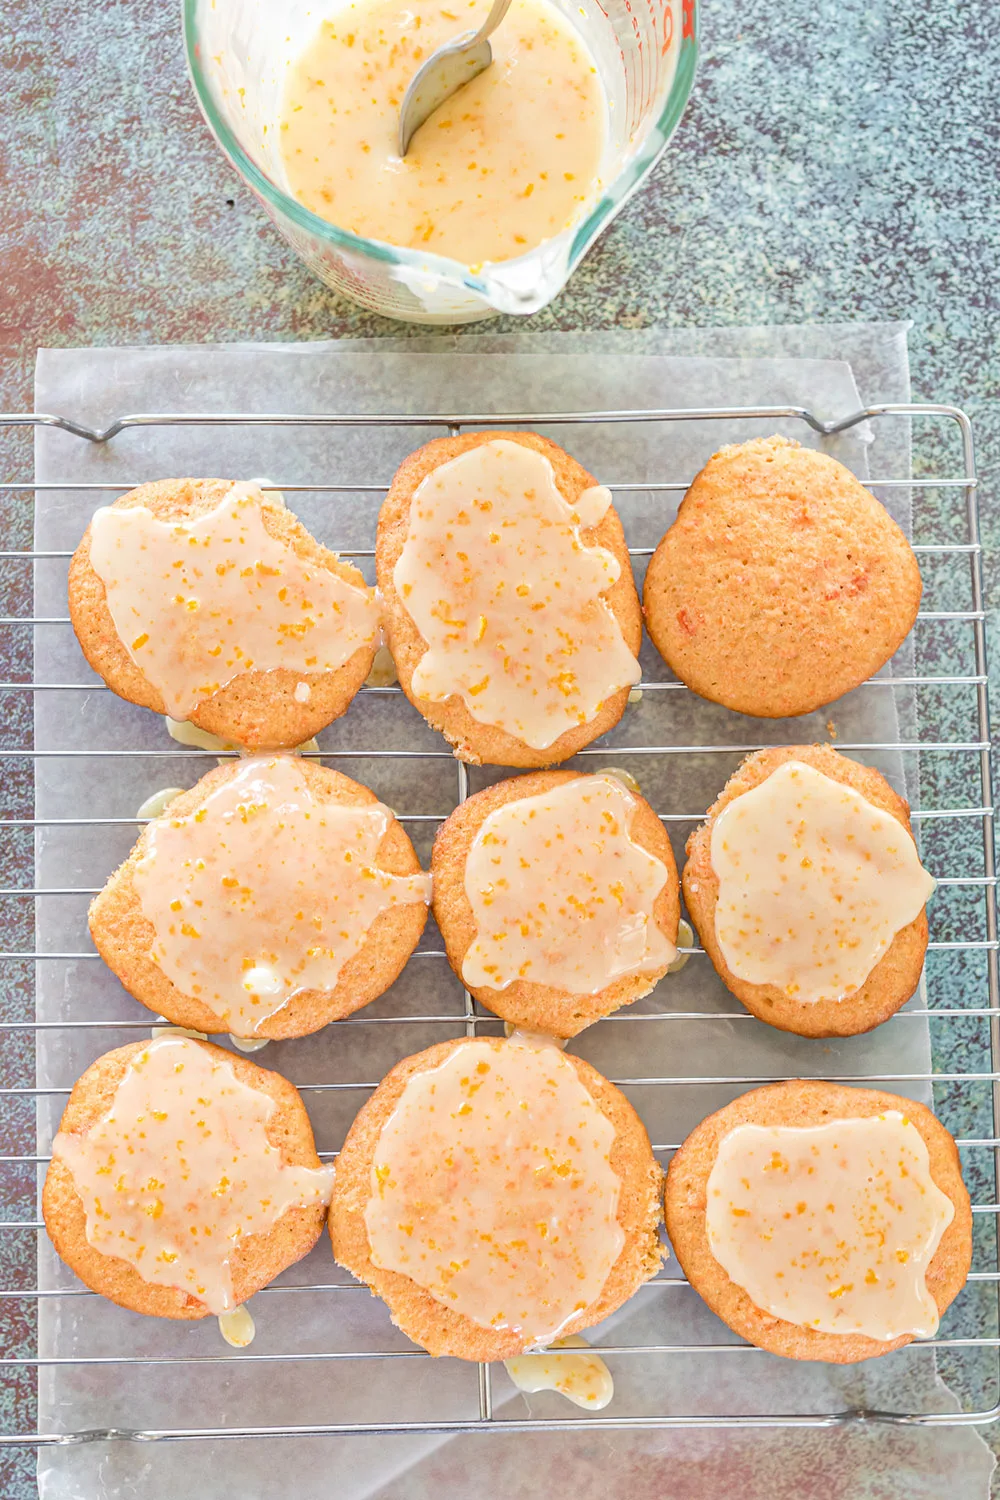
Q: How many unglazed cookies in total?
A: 1